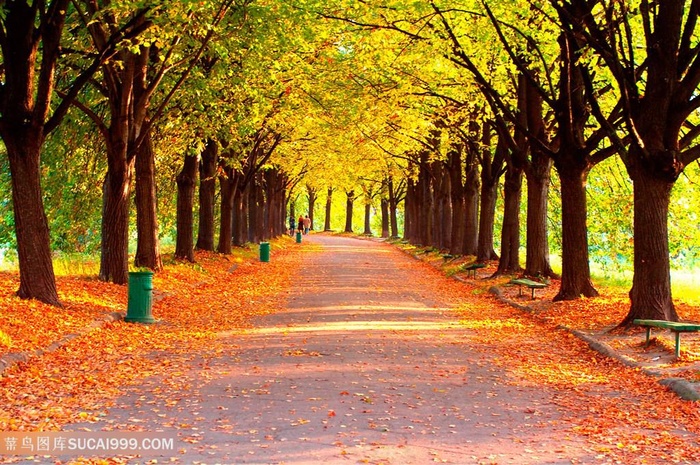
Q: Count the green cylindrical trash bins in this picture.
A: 3